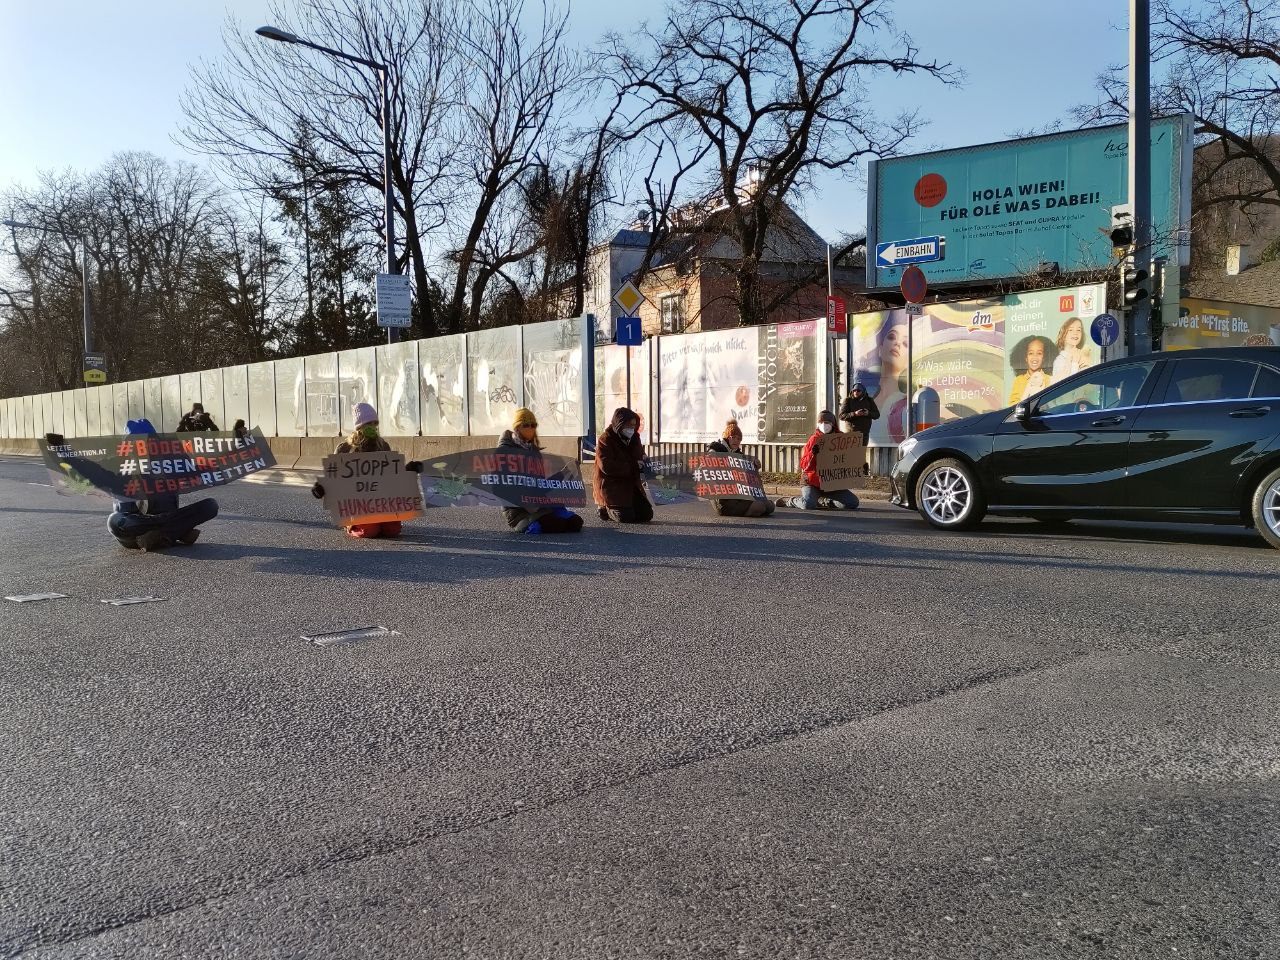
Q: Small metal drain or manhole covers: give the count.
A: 3